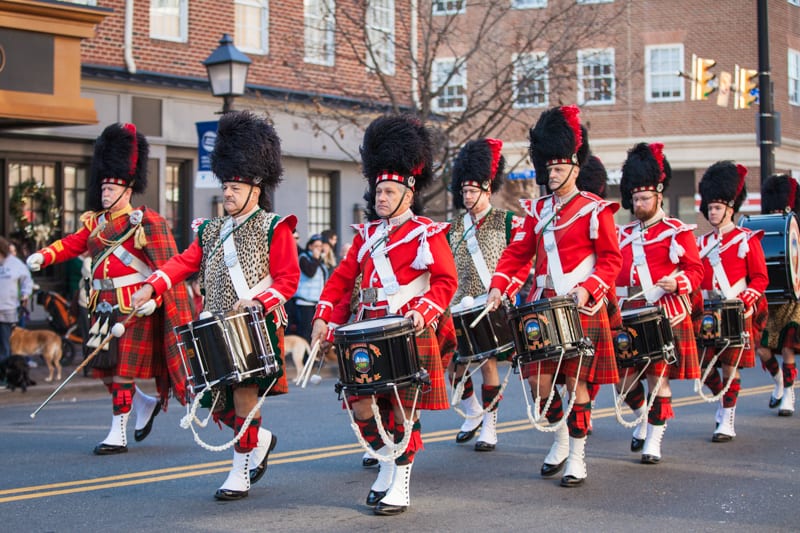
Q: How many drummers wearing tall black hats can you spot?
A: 7